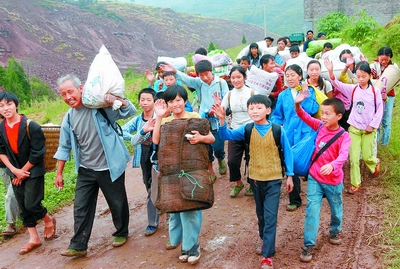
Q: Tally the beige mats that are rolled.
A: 1